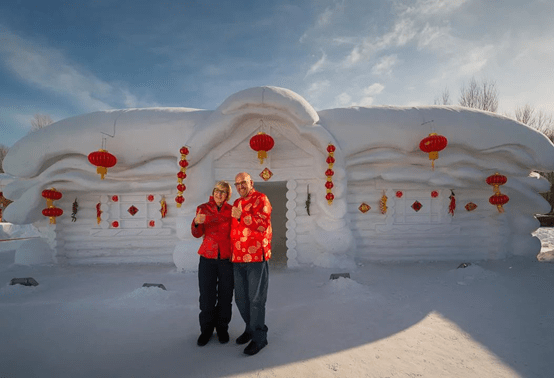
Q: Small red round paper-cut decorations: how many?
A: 6